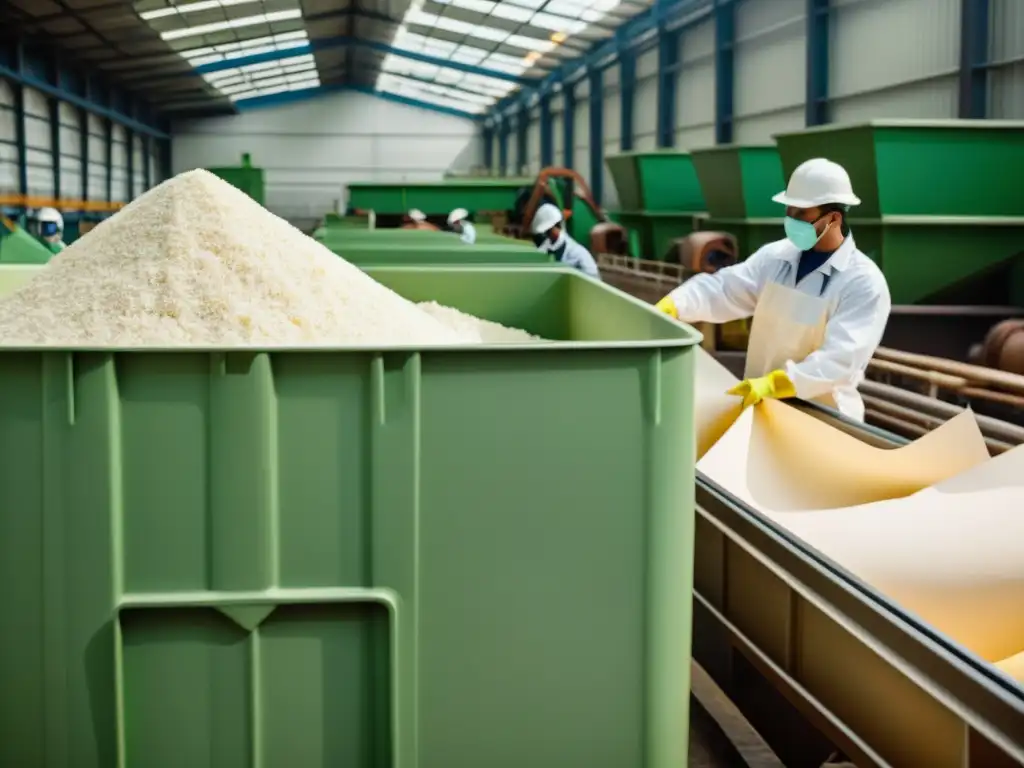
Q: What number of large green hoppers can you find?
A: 3